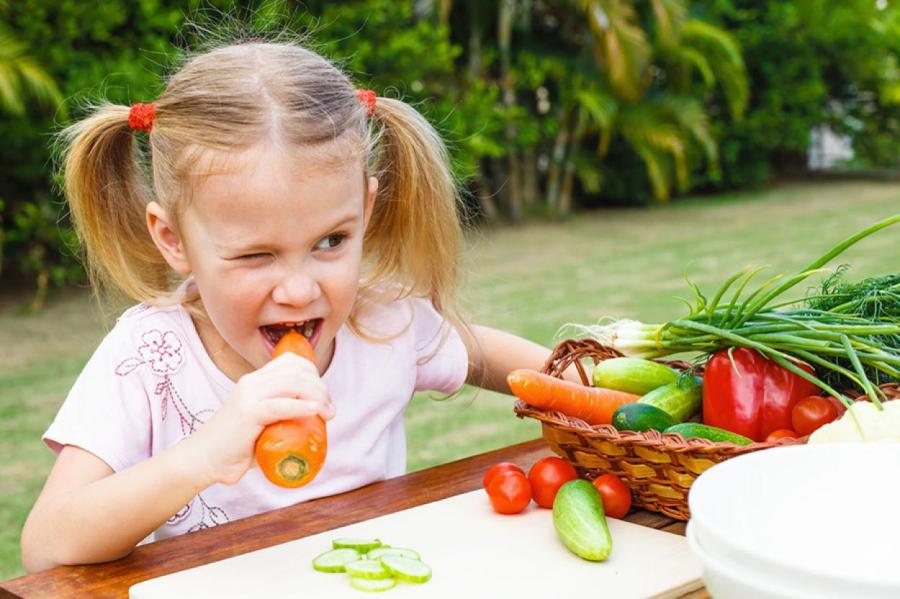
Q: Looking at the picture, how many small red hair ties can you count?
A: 2